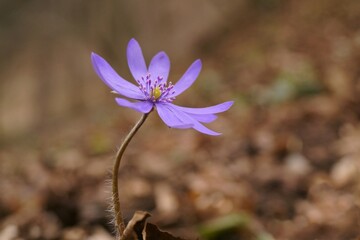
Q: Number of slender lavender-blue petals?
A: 9